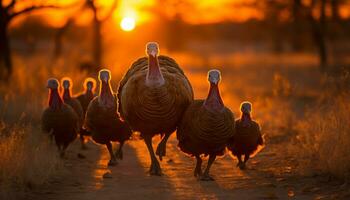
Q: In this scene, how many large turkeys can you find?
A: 1